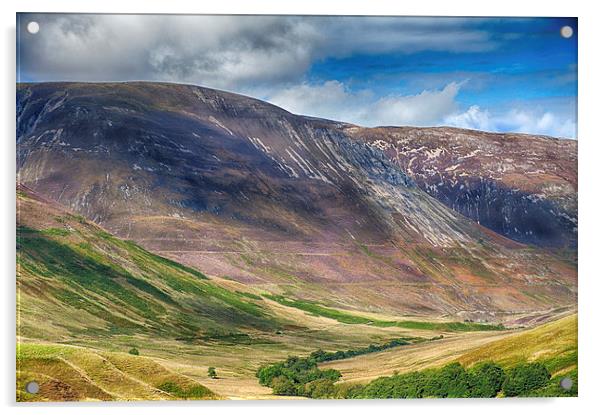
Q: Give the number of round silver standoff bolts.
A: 4